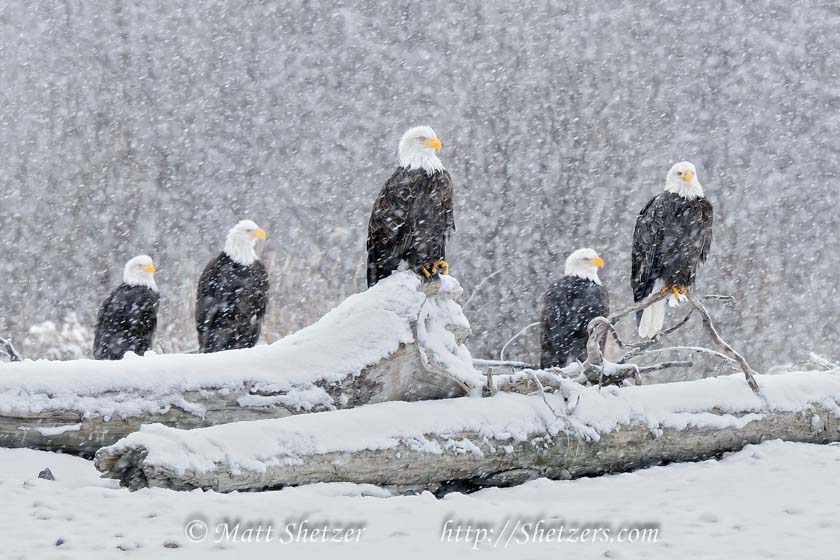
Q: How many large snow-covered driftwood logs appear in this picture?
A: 2